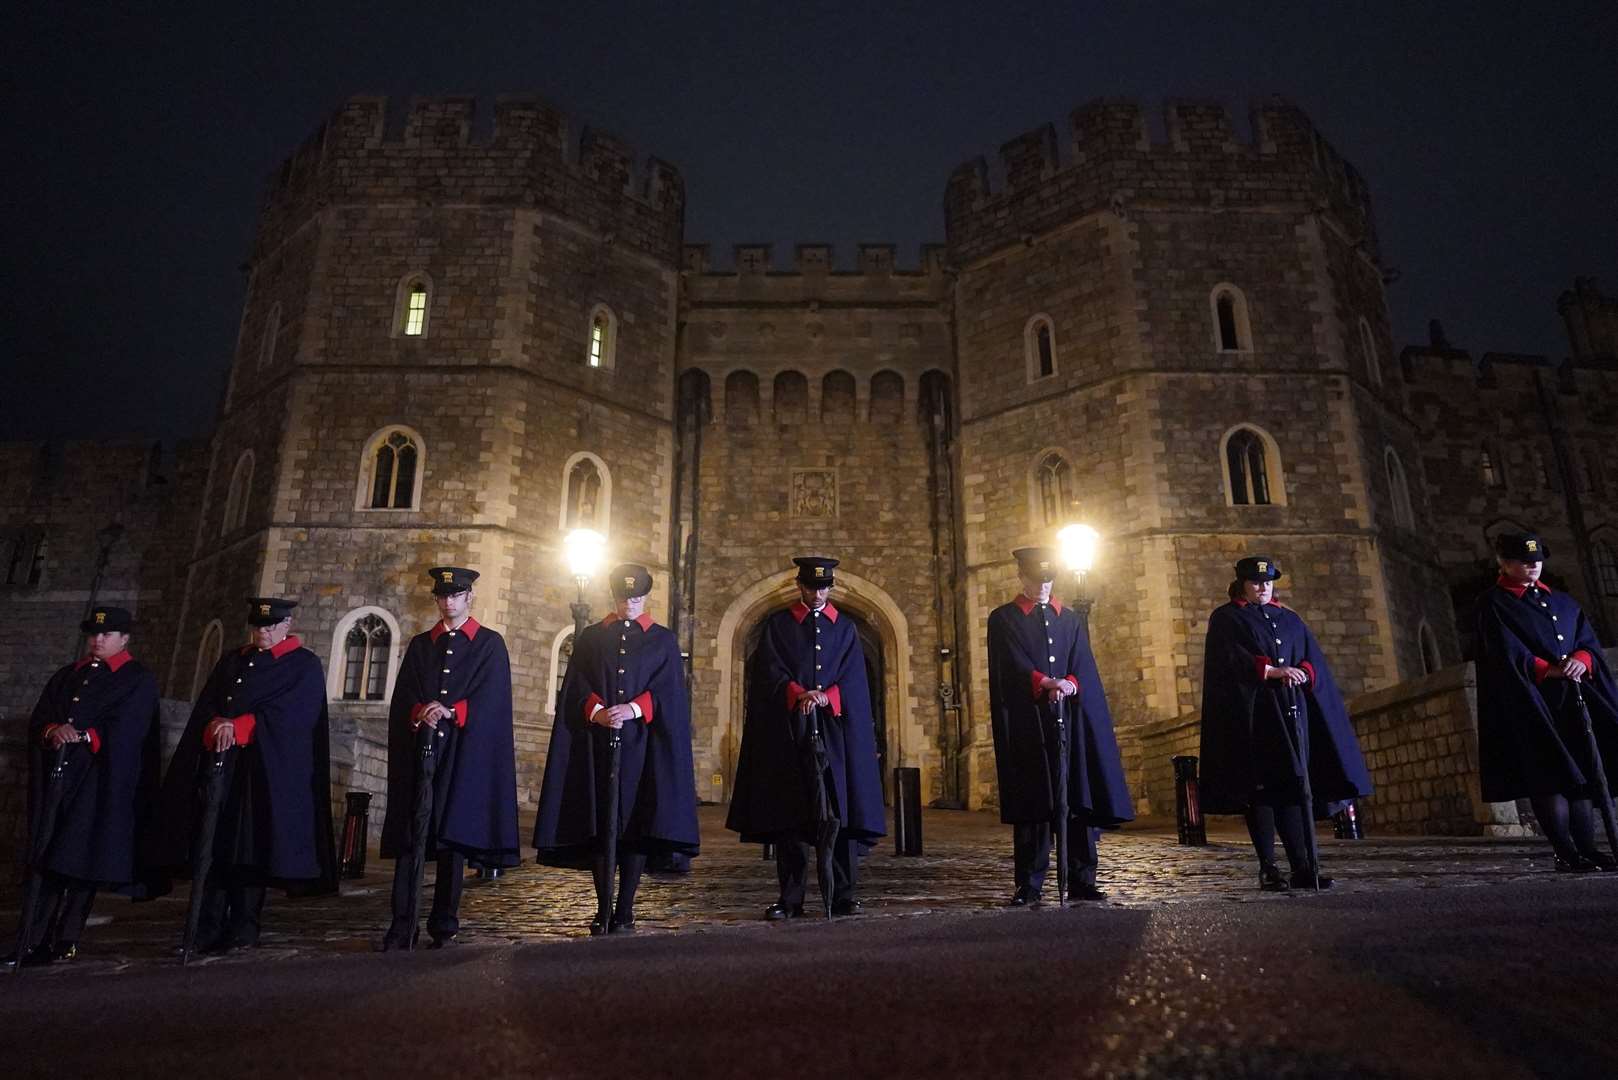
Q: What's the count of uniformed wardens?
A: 8